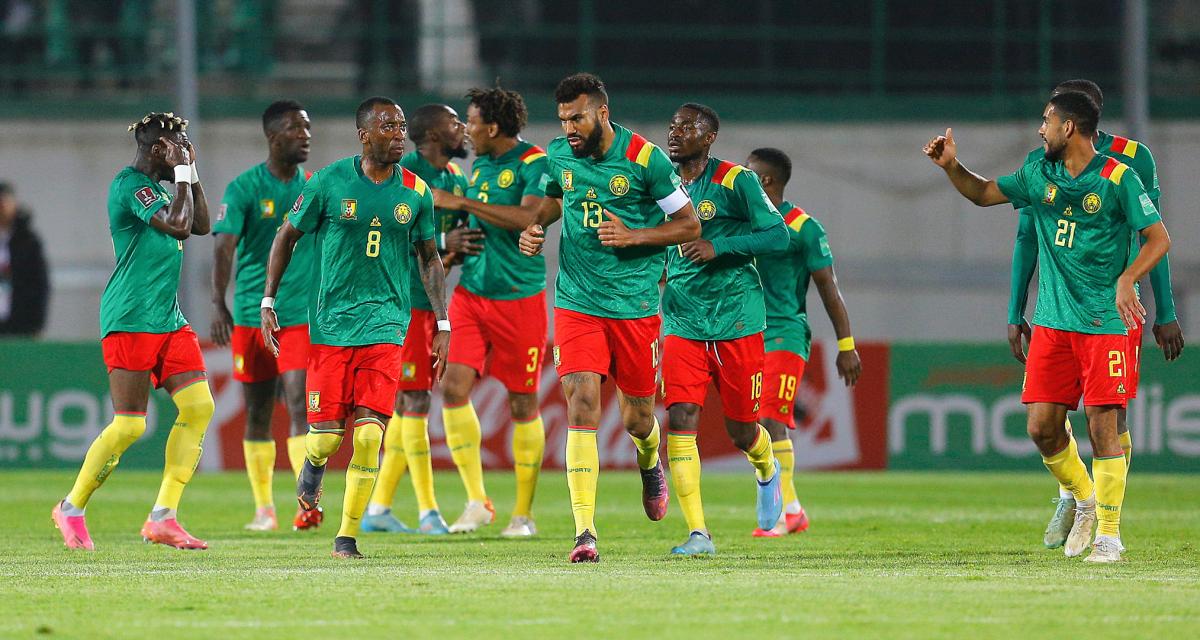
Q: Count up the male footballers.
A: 10